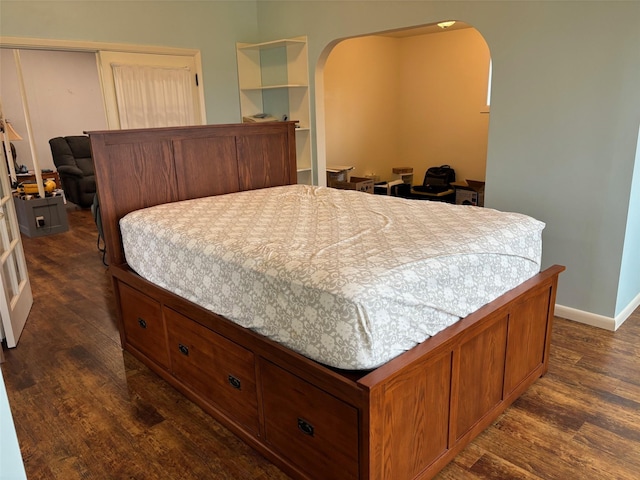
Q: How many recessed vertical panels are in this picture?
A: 6